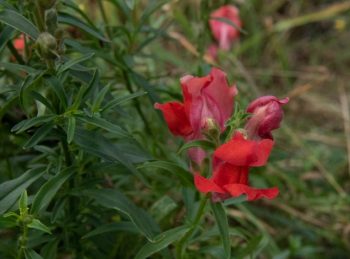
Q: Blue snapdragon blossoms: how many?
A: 0